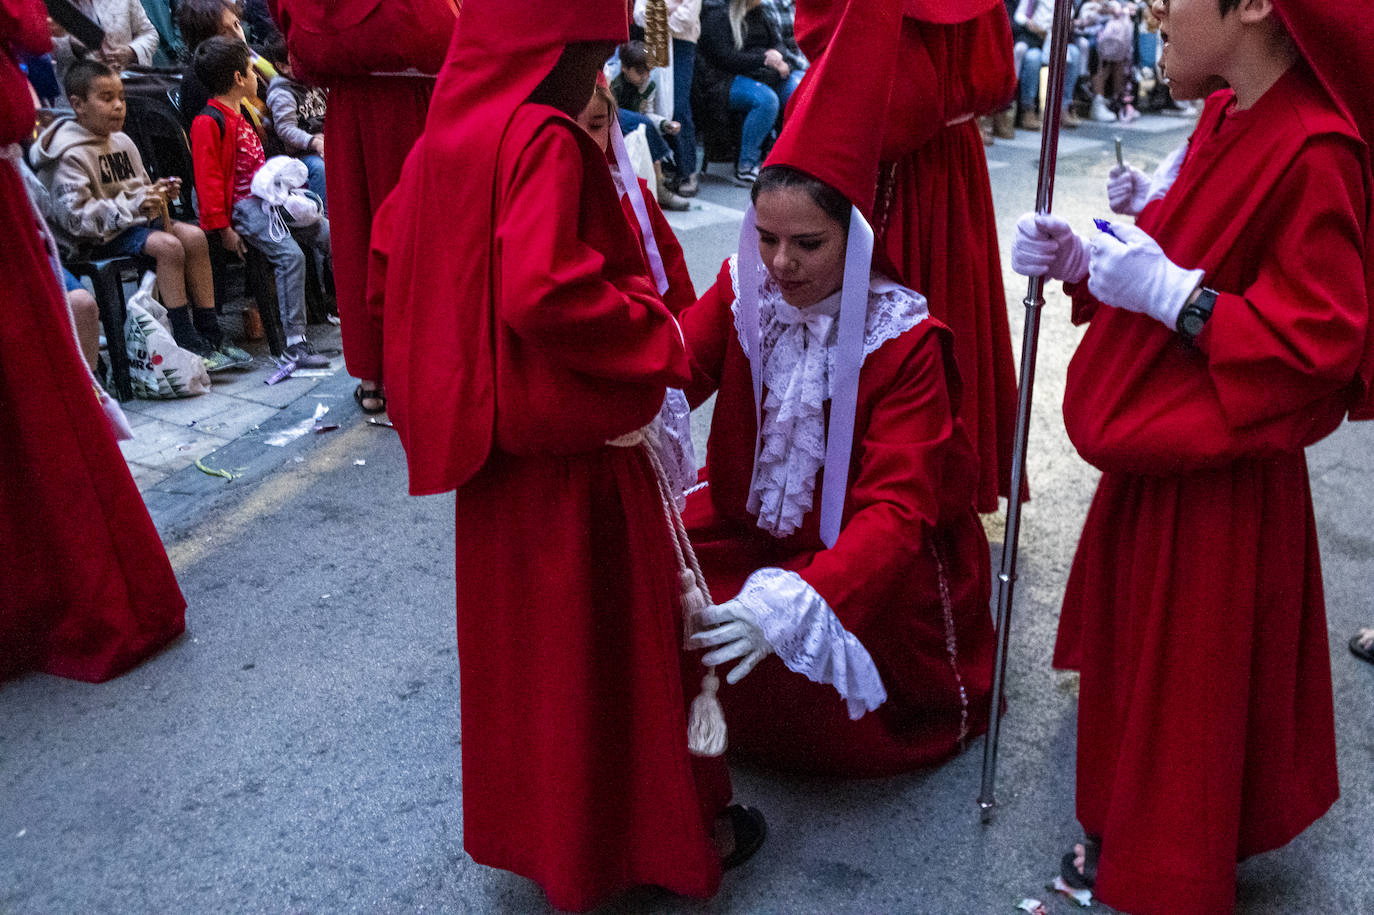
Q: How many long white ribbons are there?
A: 3